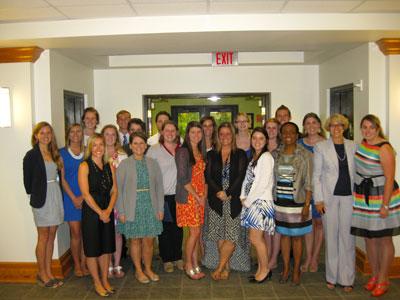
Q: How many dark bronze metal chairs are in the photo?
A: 0